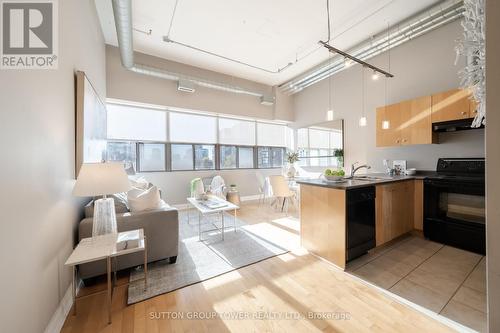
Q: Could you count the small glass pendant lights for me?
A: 3